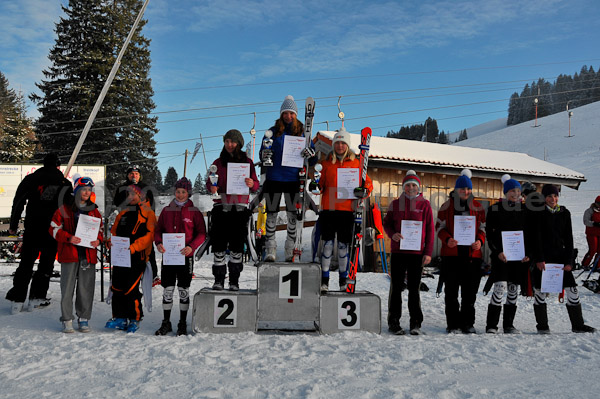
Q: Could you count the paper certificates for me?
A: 10